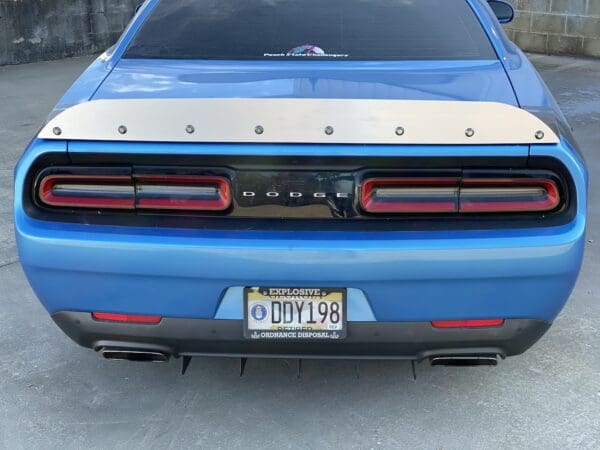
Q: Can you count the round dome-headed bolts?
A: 8